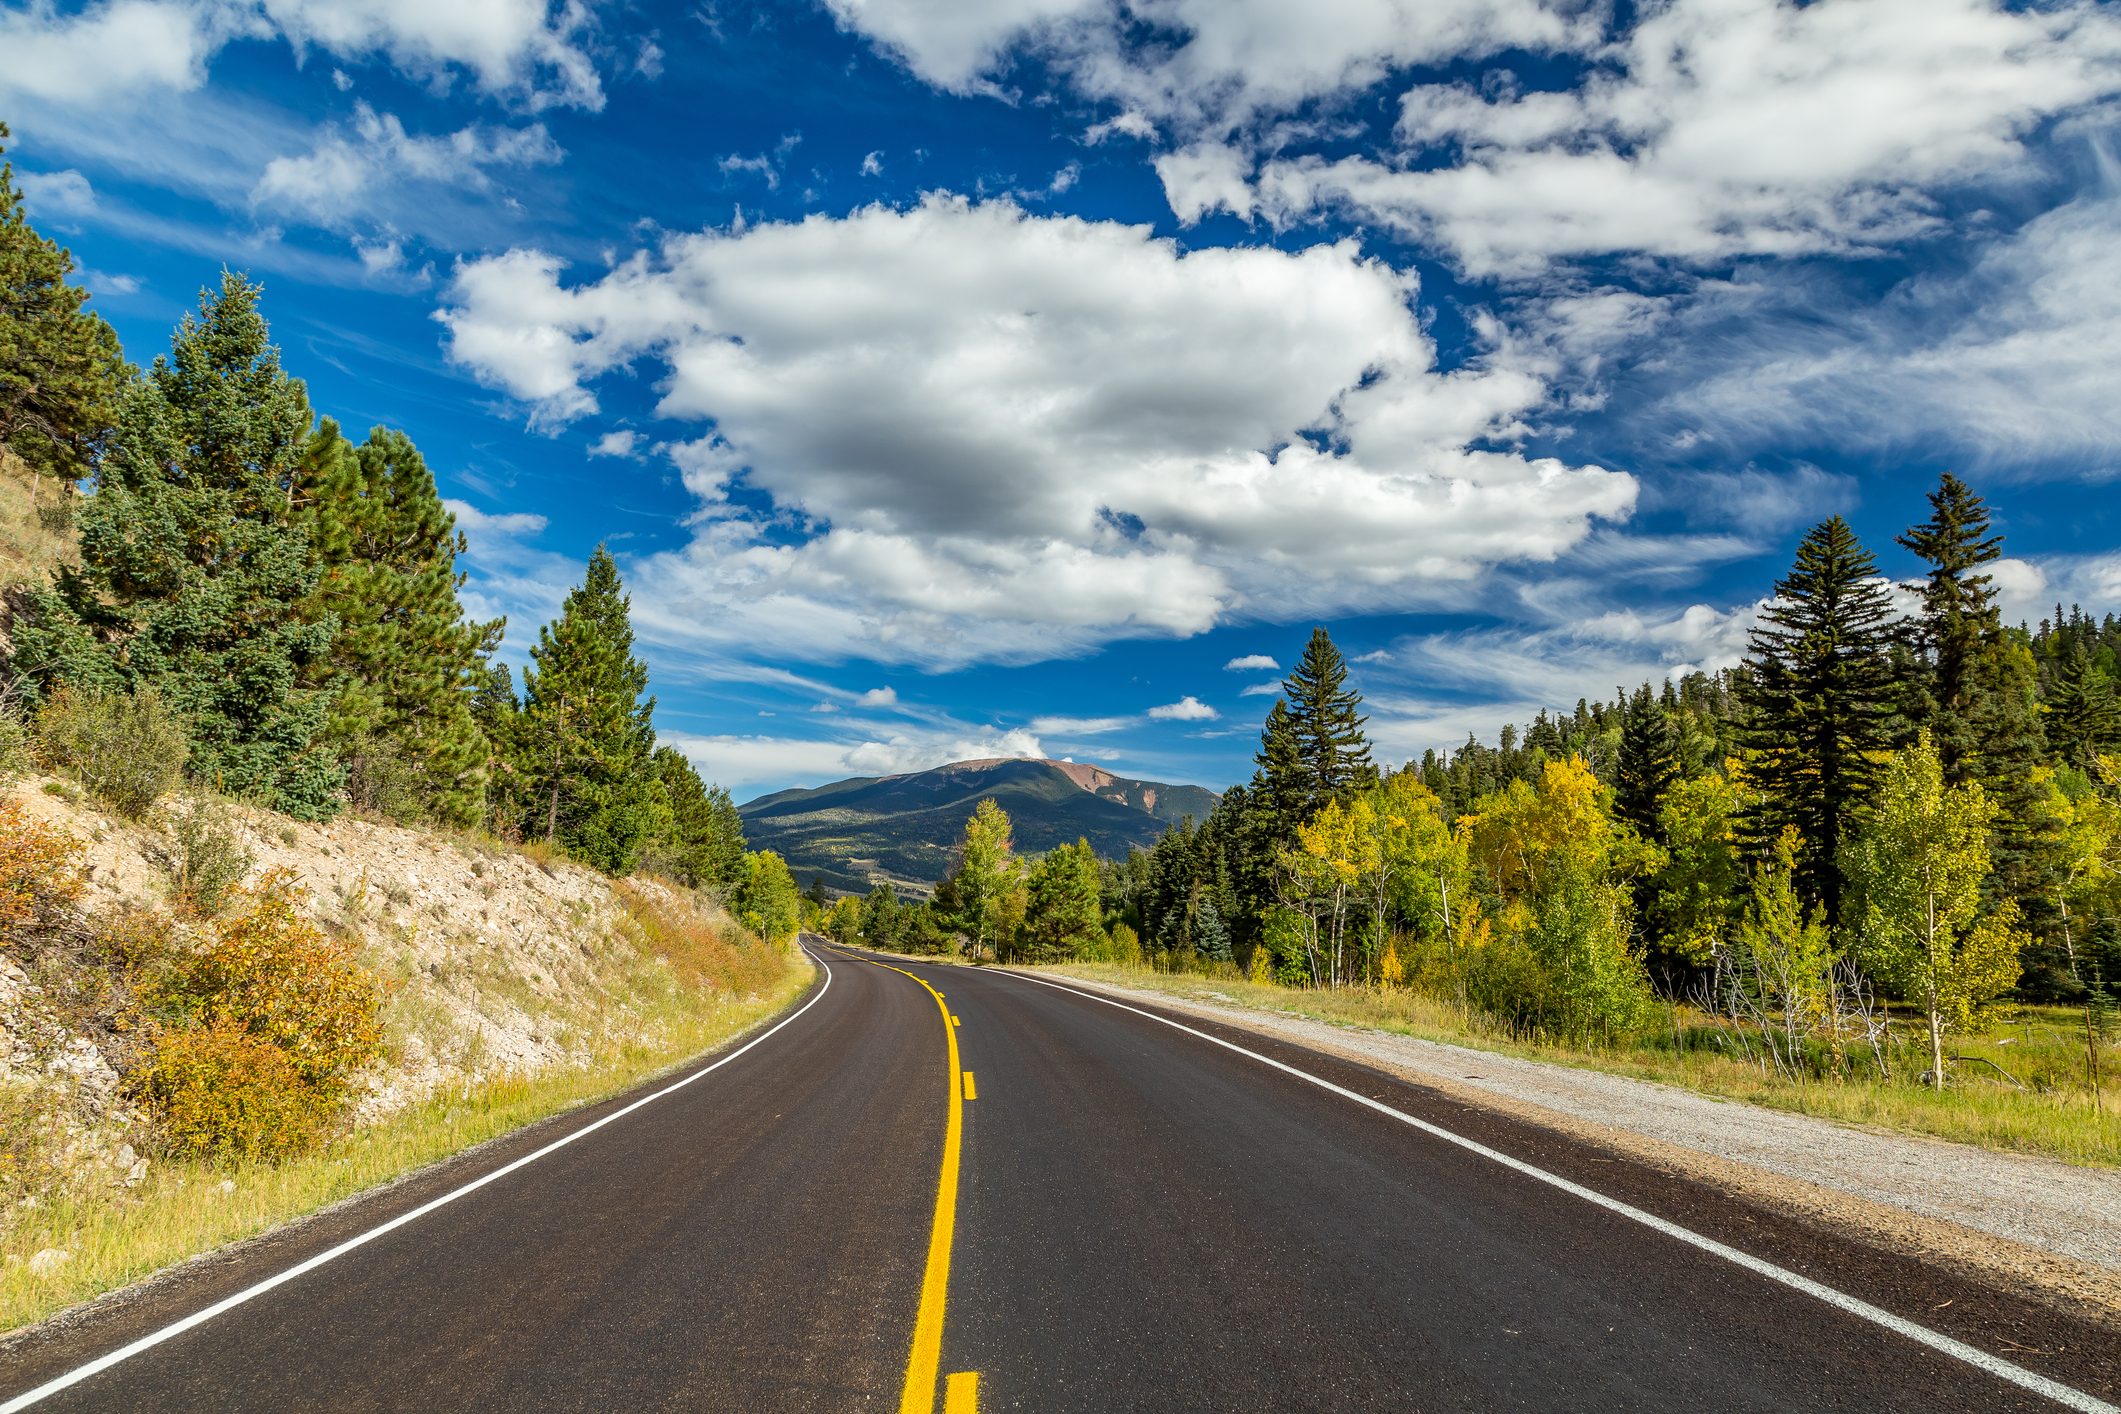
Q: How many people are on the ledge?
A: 0